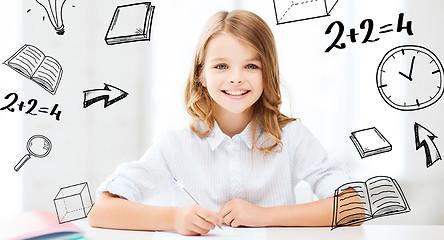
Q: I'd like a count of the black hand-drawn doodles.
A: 13